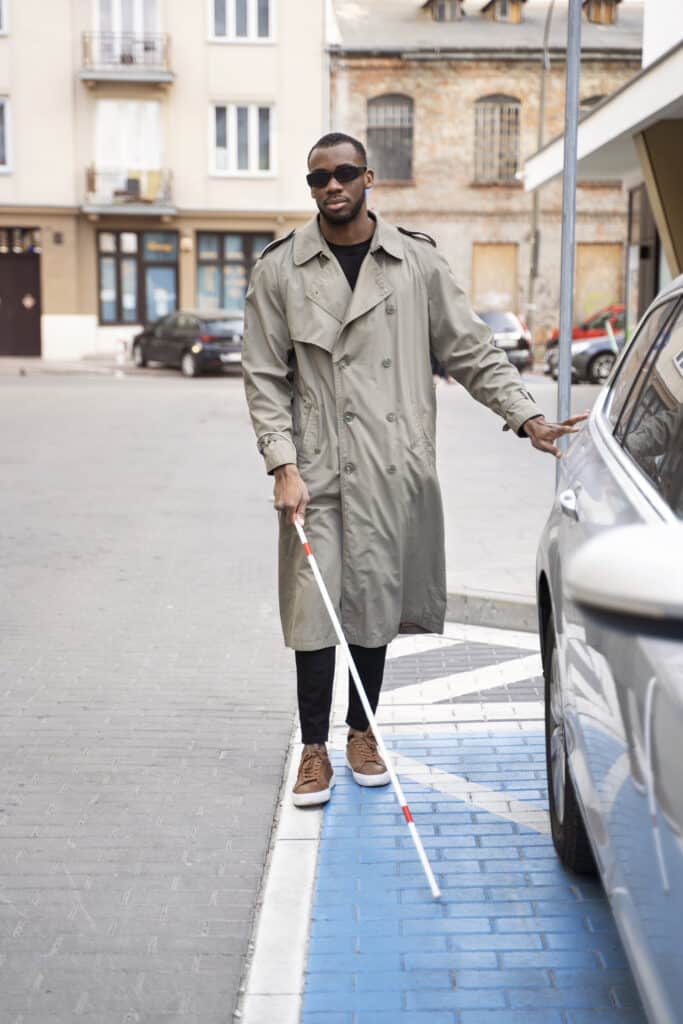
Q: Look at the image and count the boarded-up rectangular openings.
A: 2